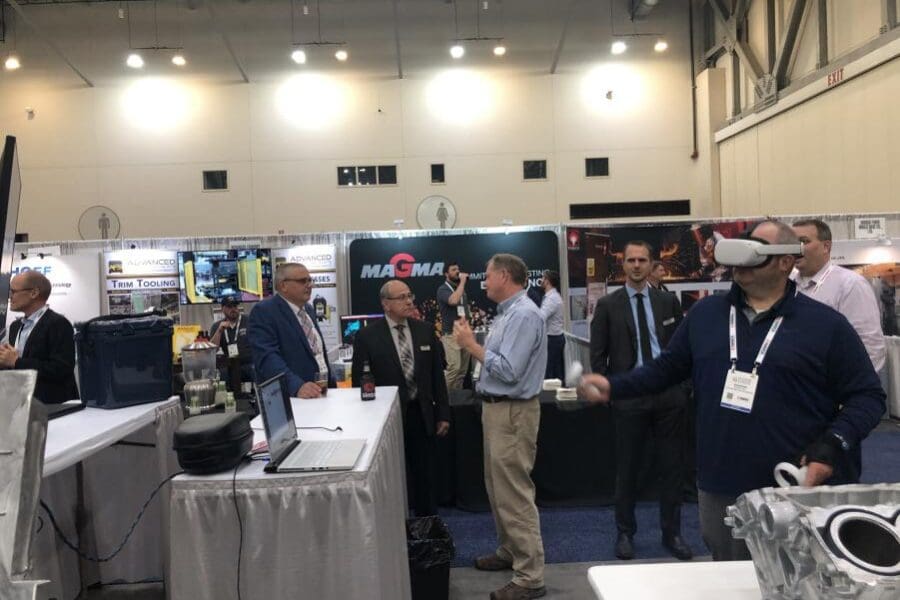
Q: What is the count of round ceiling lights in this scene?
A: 9